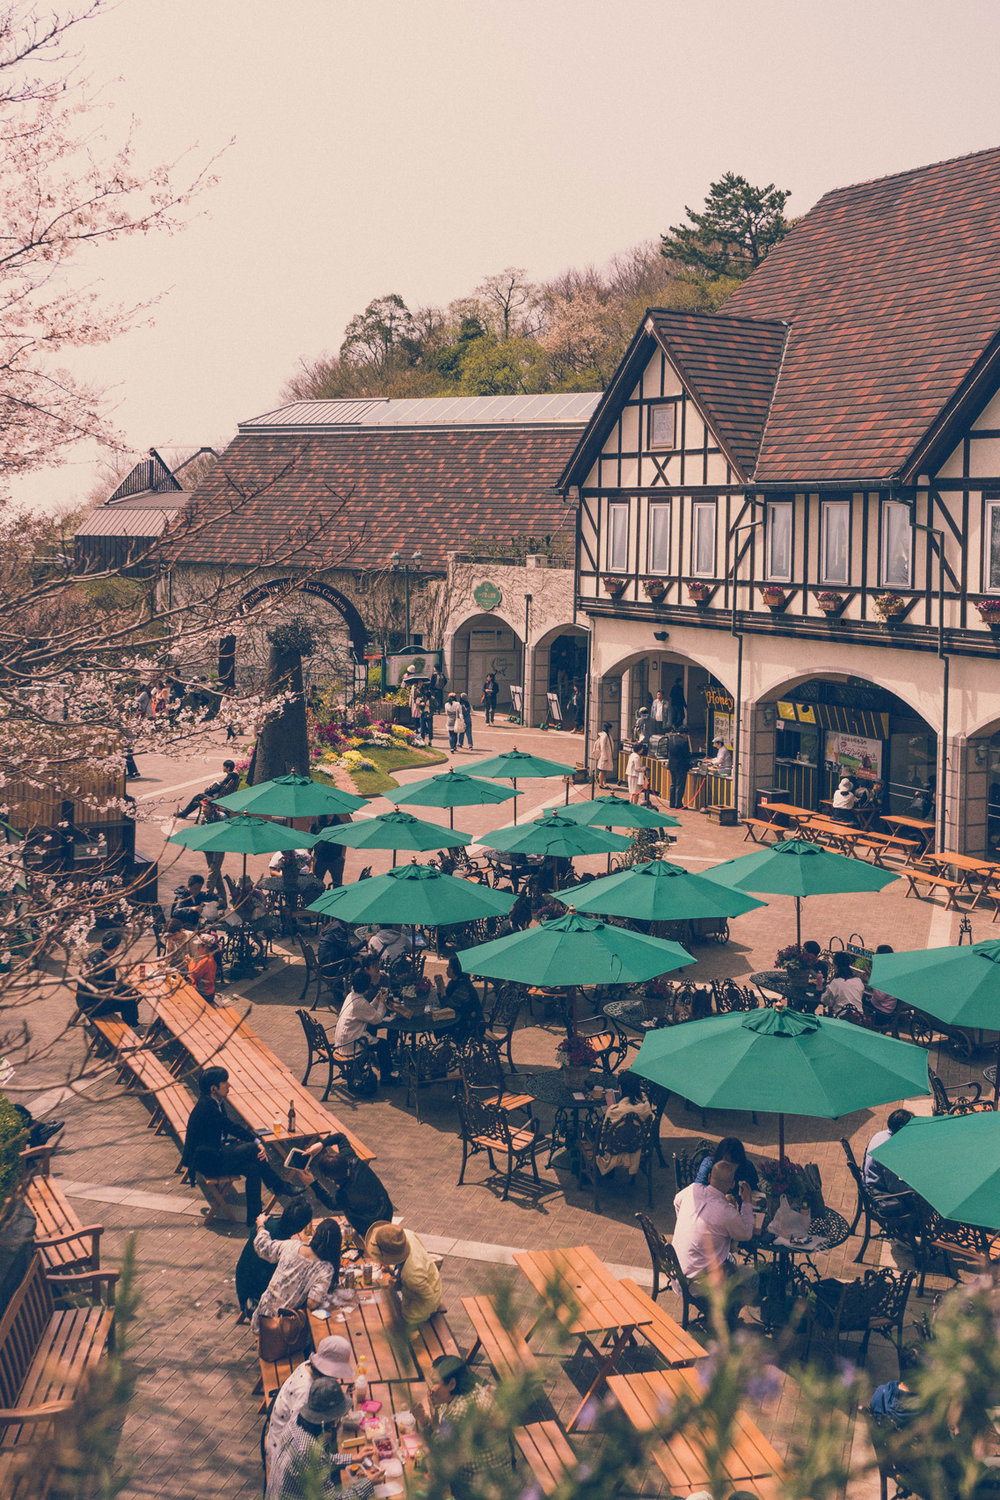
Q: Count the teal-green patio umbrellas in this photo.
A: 14